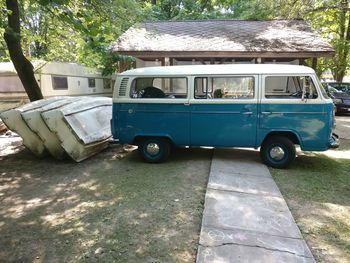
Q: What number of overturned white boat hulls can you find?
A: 3